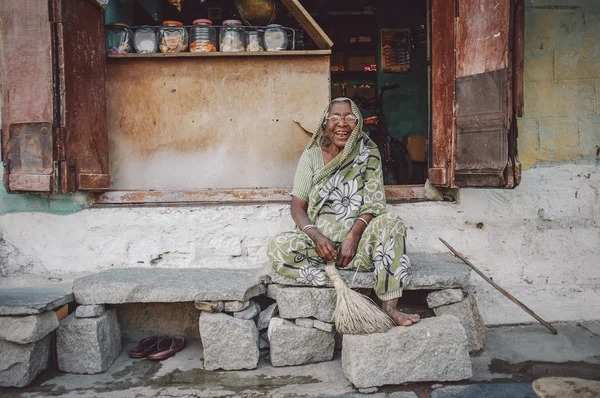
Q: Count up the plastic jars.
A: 7